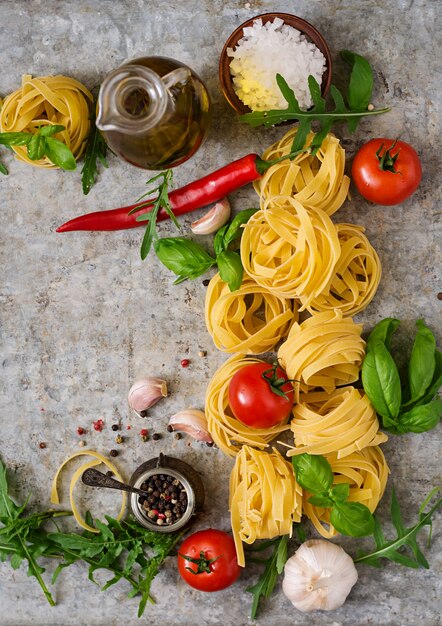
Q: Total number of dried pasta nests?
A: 10